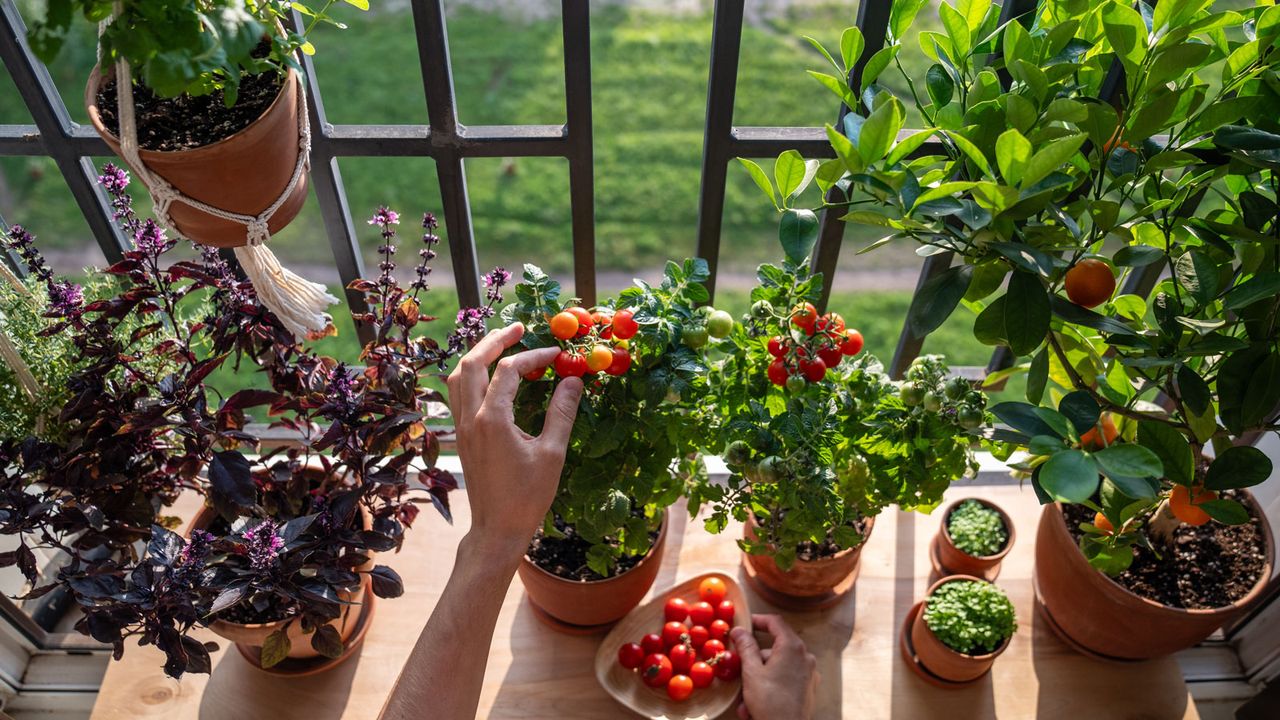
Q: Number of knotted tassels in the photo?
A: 1